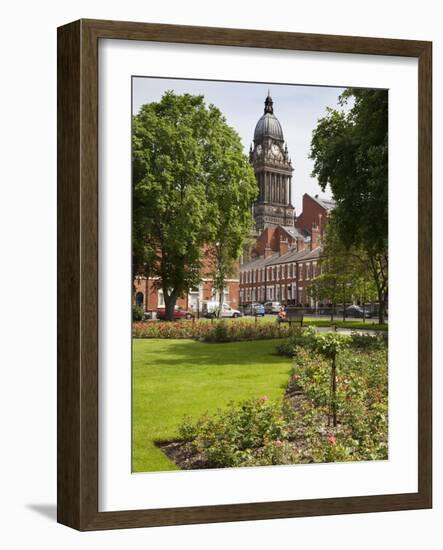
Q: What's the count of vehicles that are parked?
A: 5